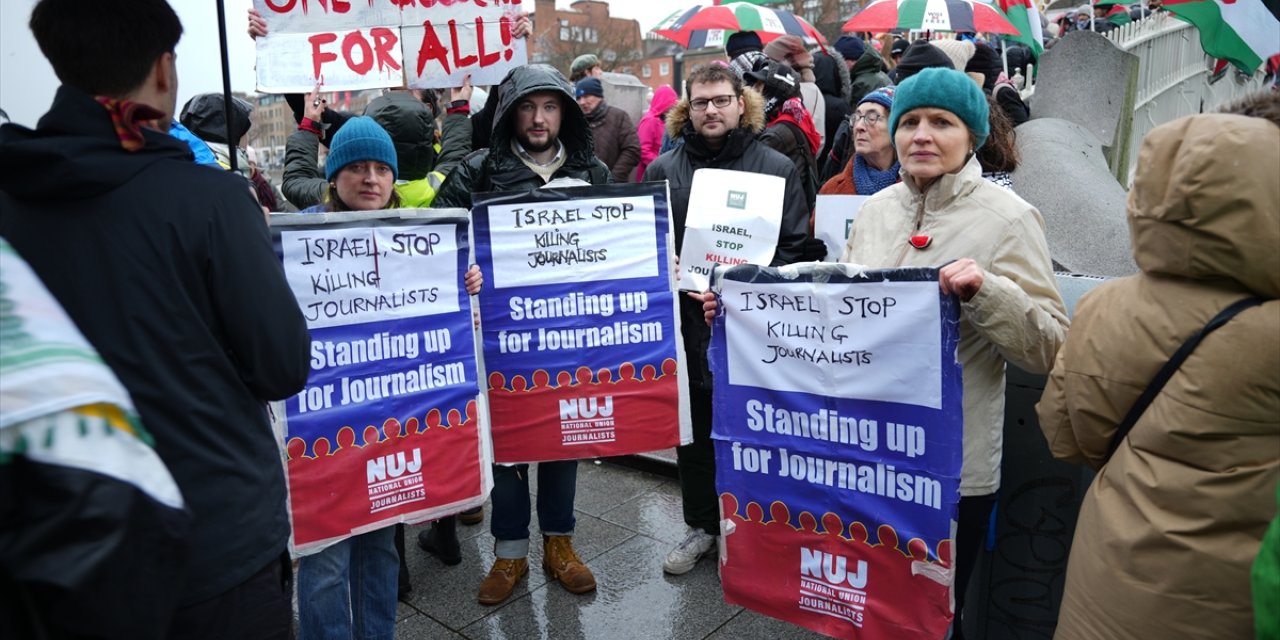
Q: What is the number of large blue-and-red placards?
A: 3